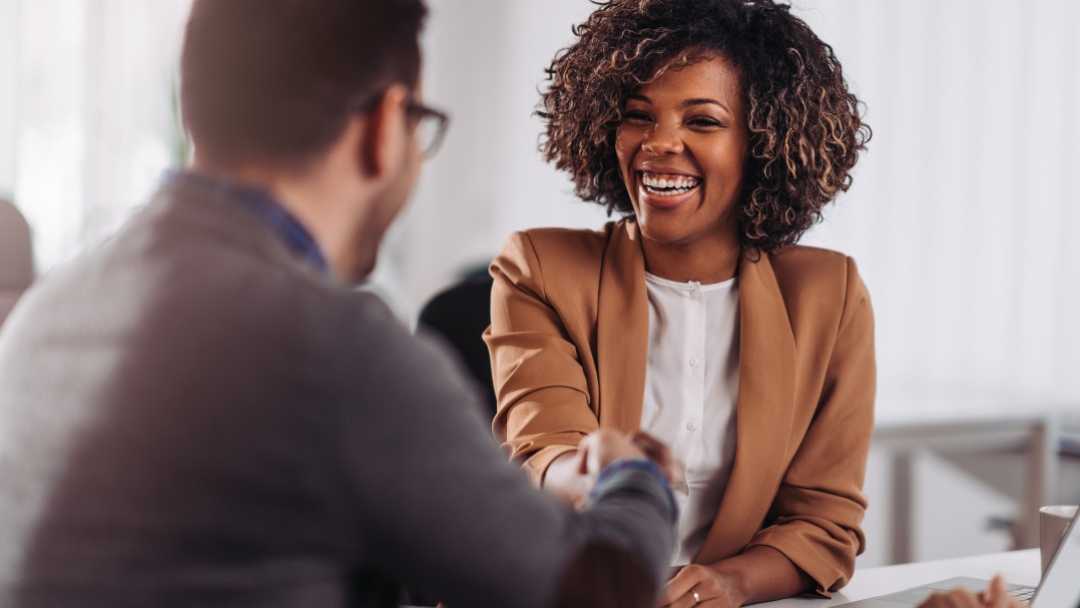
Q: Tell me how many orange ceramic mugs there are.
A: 0